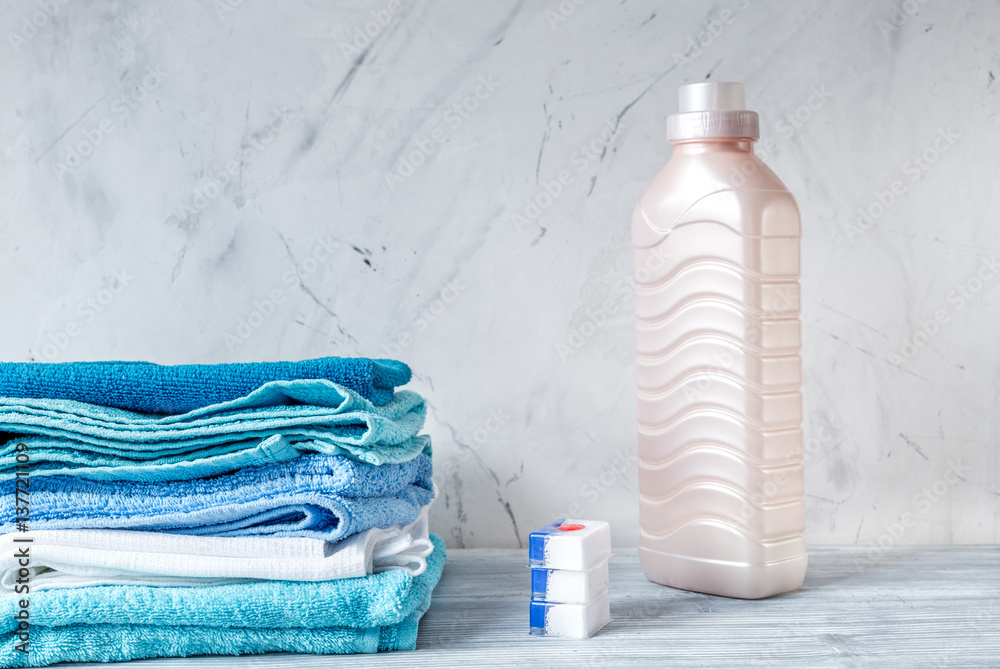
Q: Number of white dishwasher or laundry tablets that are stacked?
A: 3